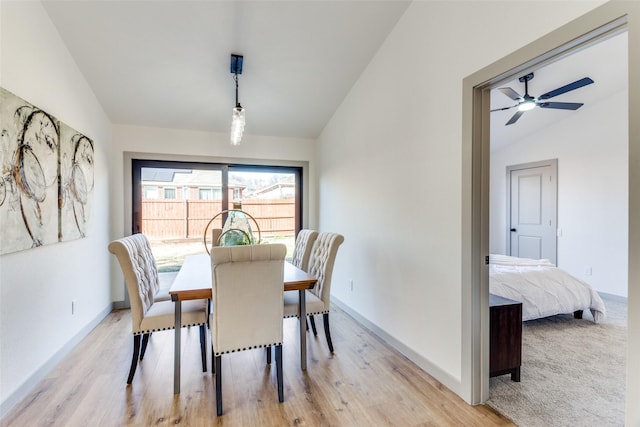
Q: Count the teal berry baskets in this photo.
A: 0